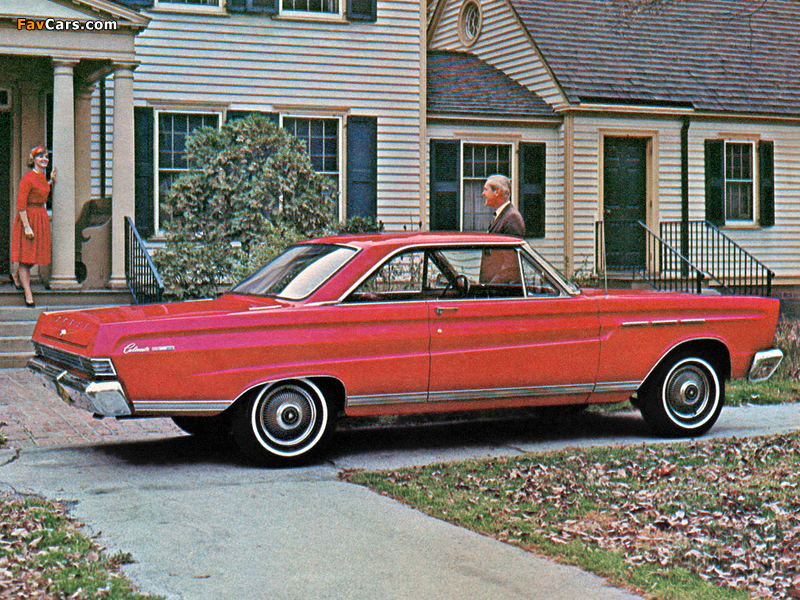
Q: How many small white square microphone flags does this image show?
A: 0